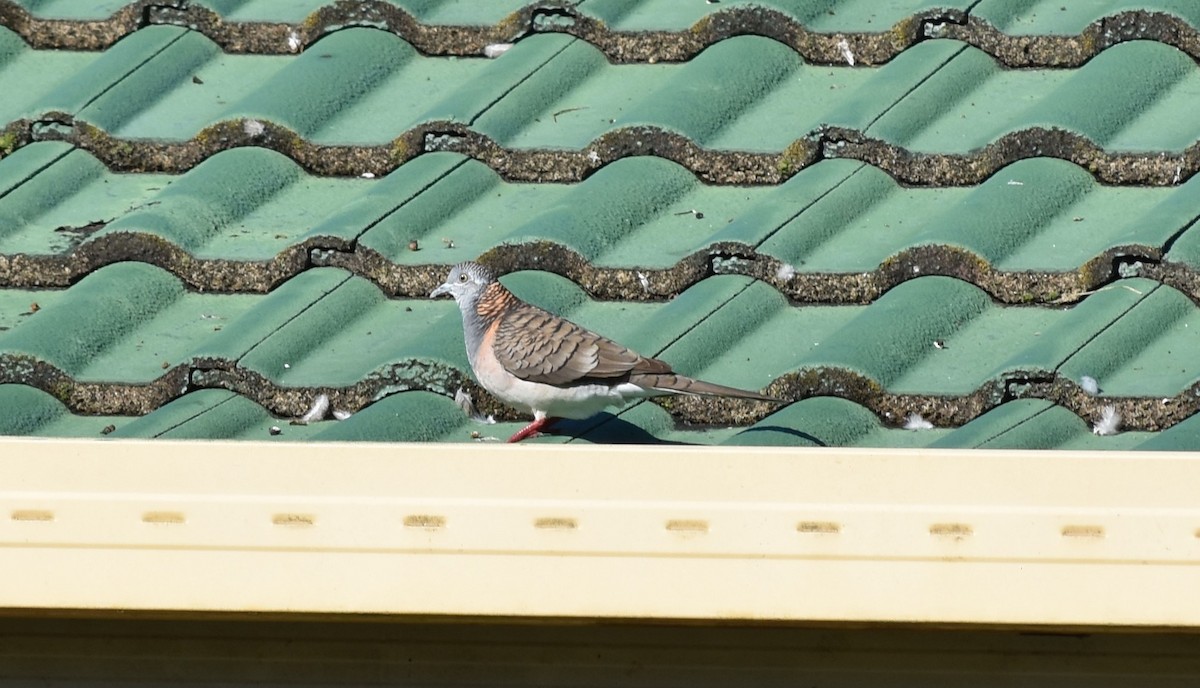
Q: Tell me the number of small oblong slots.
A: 9